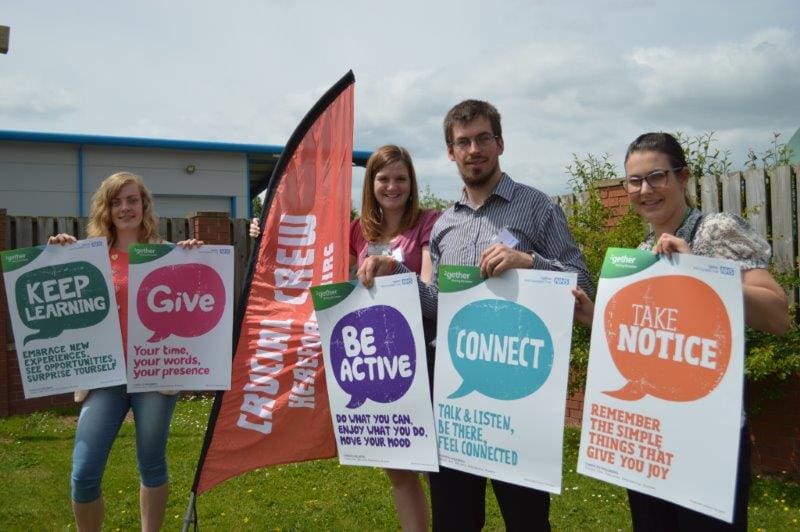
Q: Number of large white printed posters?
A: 5